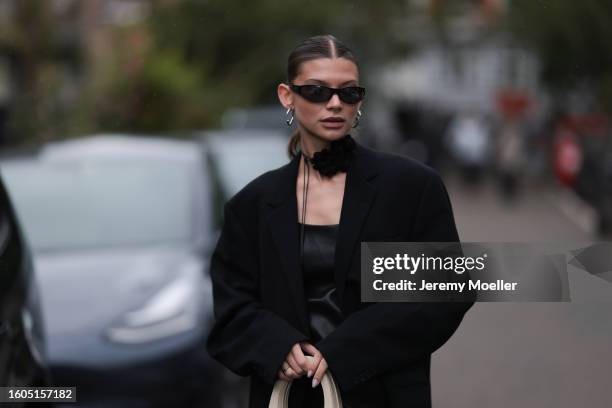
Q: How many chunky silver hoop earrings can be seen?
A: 2